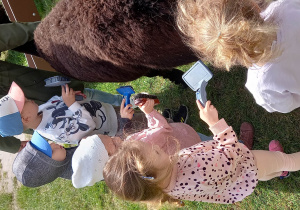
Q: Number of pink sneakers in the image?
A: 2